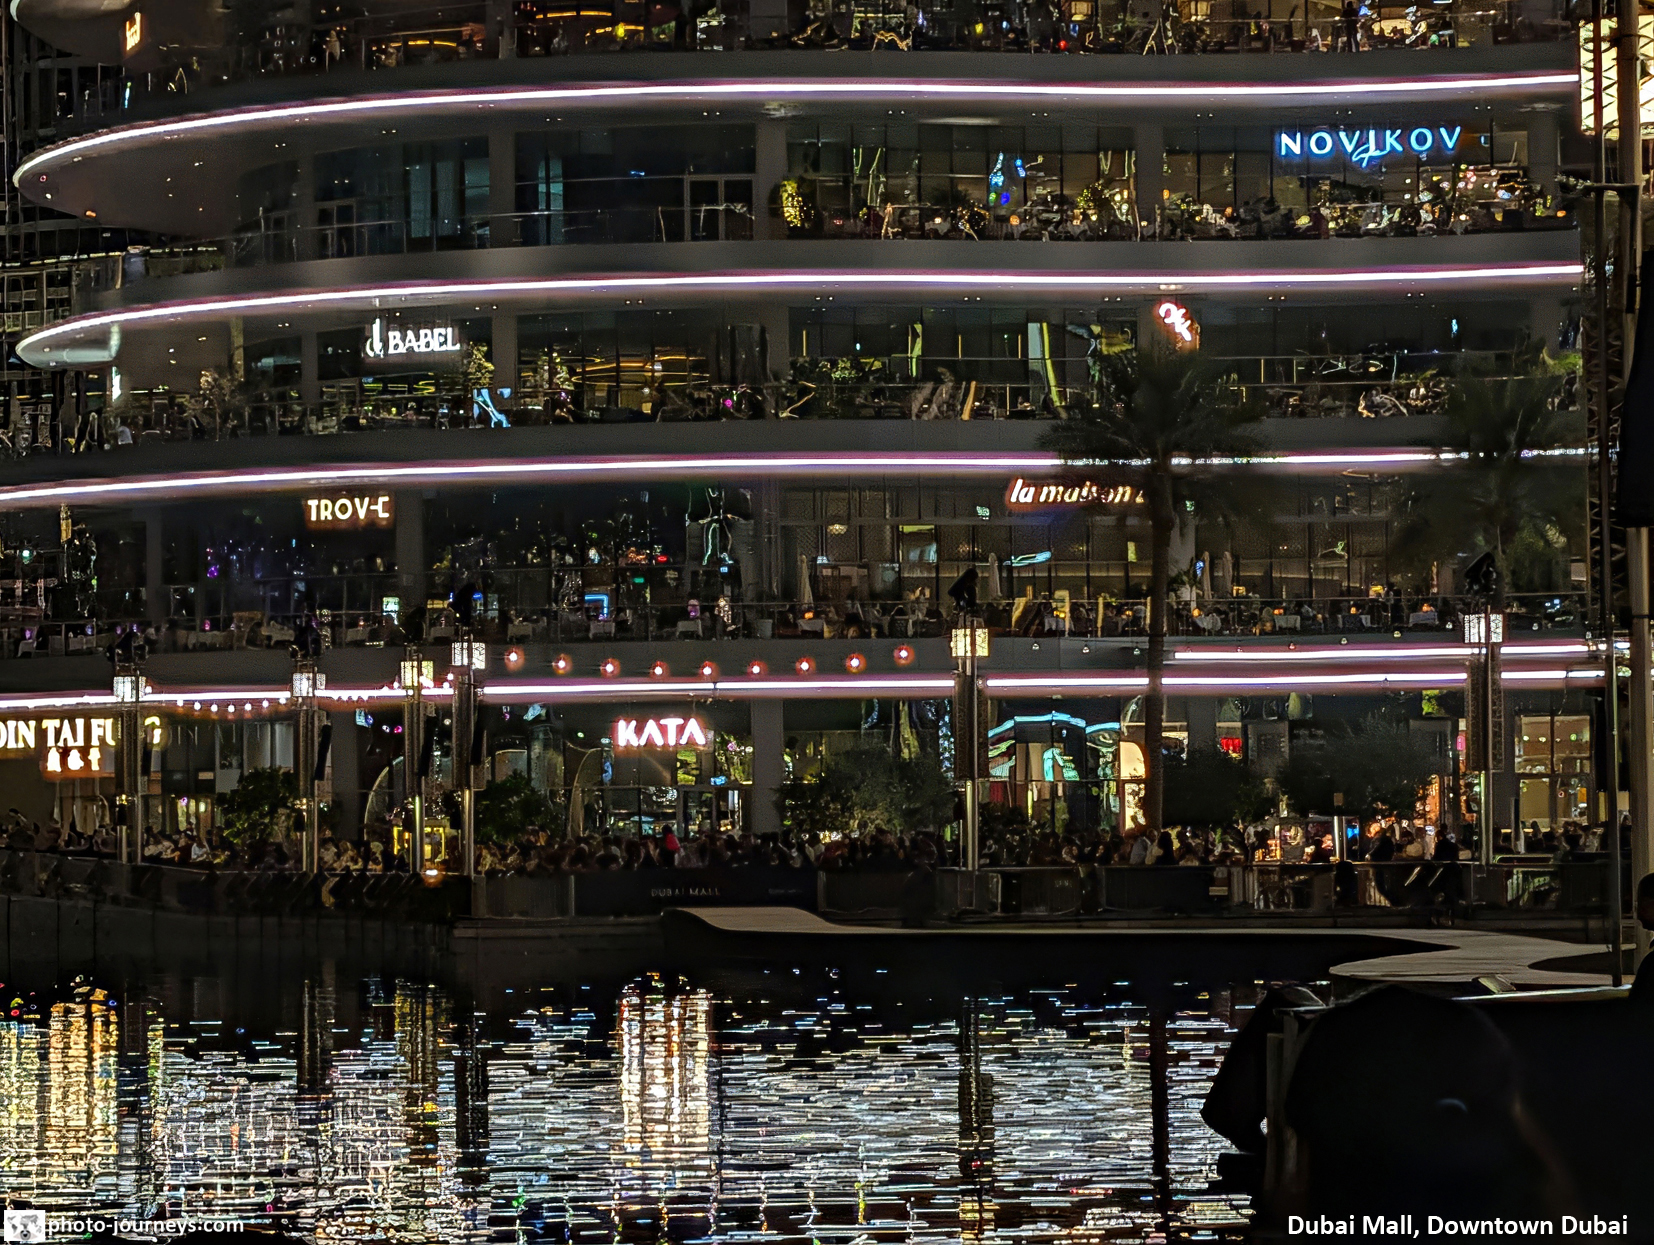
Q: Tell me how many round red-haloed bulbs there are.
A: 9